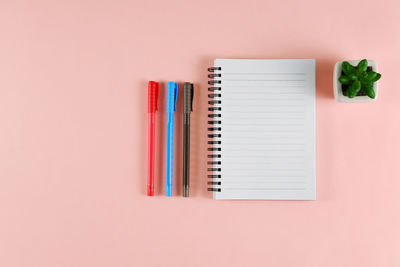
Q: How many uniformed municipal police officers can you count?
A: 0